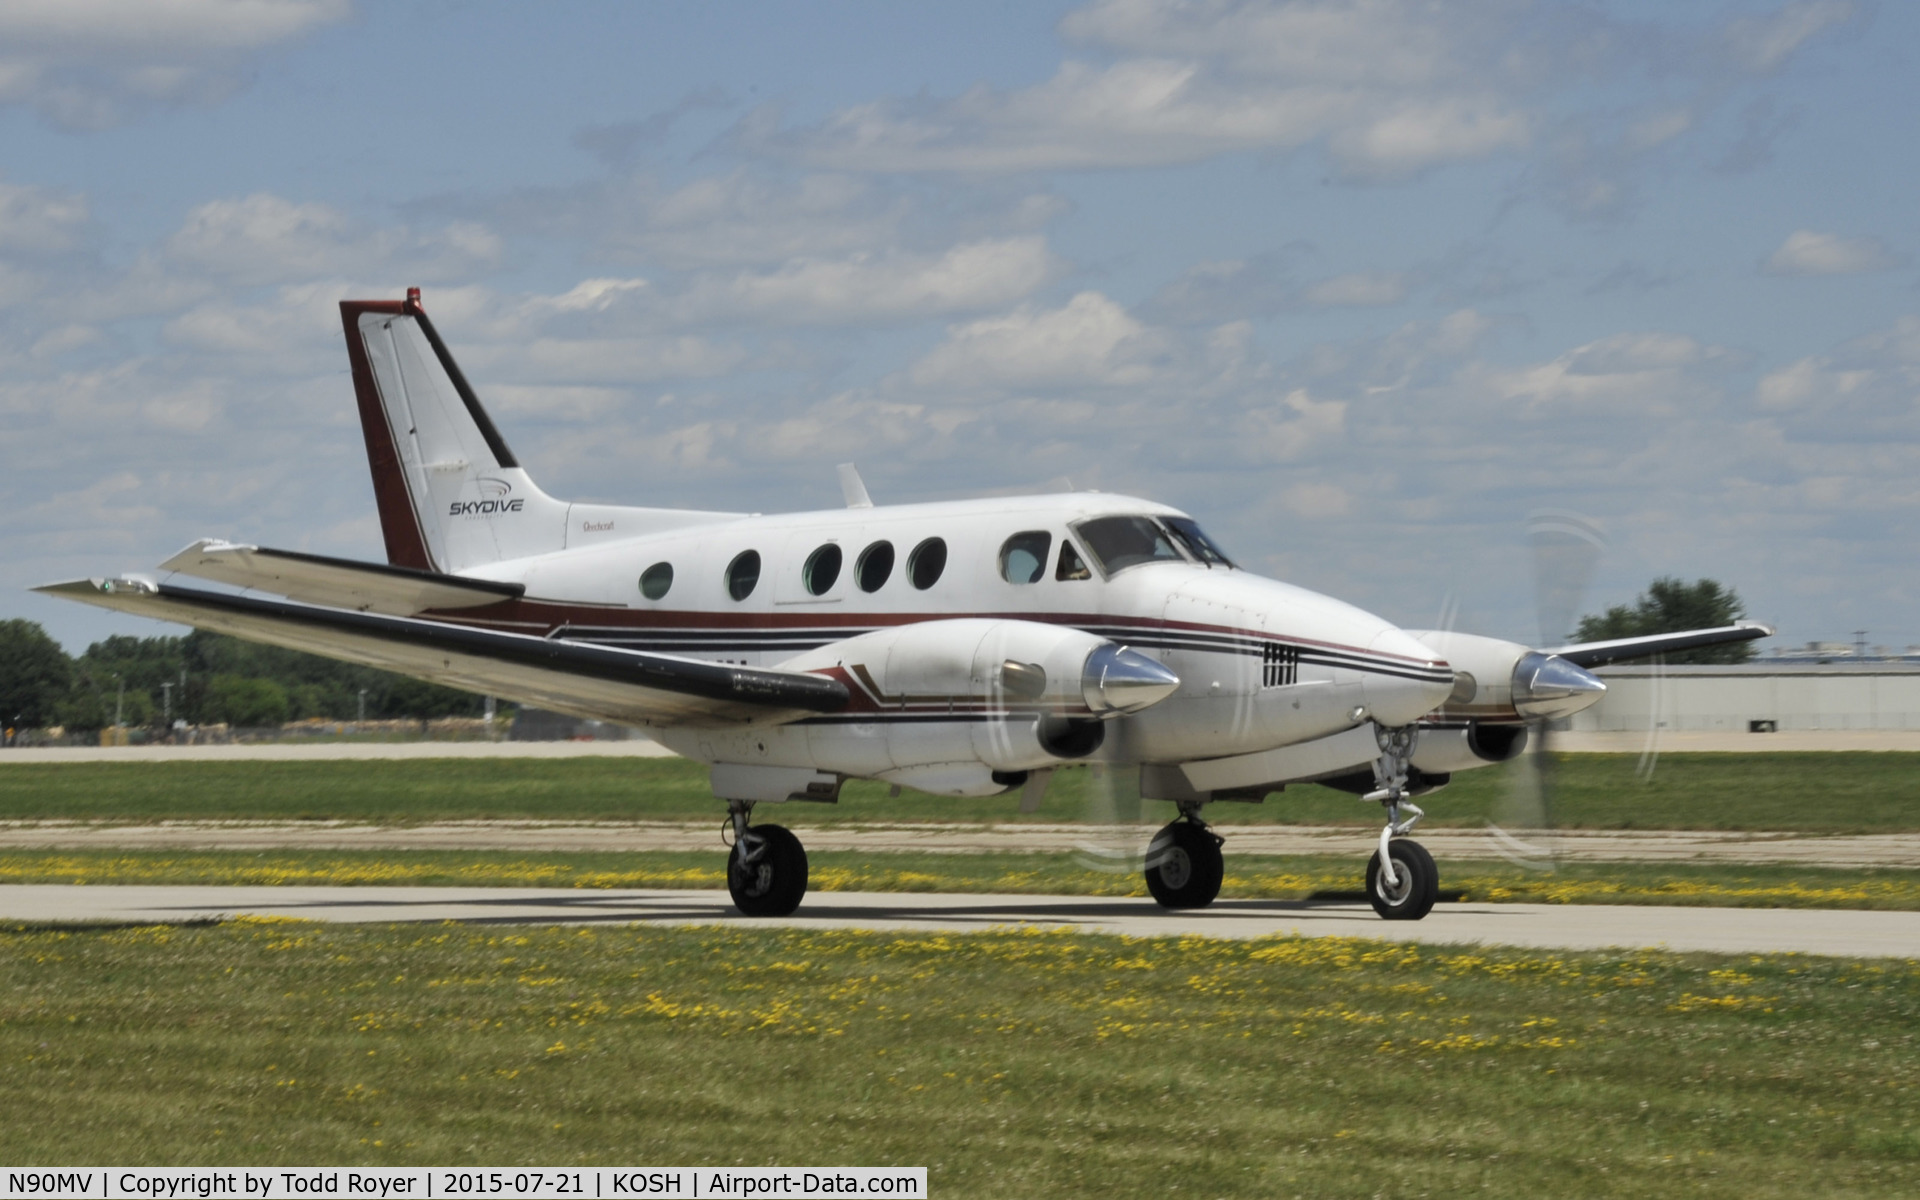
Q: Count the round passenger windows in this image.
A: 5